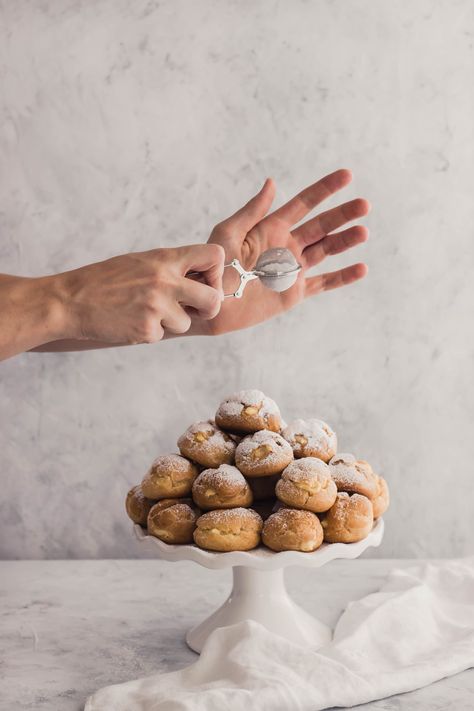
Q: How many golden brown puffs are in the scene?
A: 14